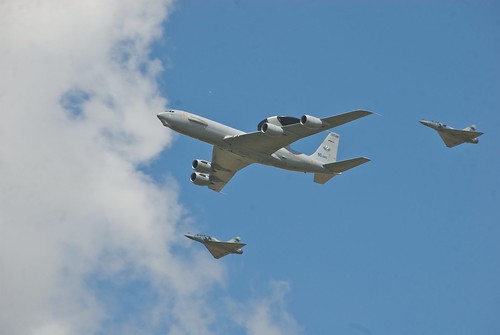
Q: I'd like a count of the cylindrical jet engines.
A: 4